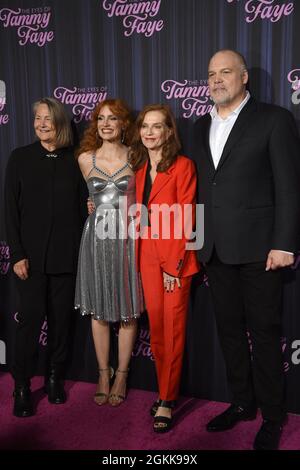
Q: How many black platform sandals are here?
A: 2